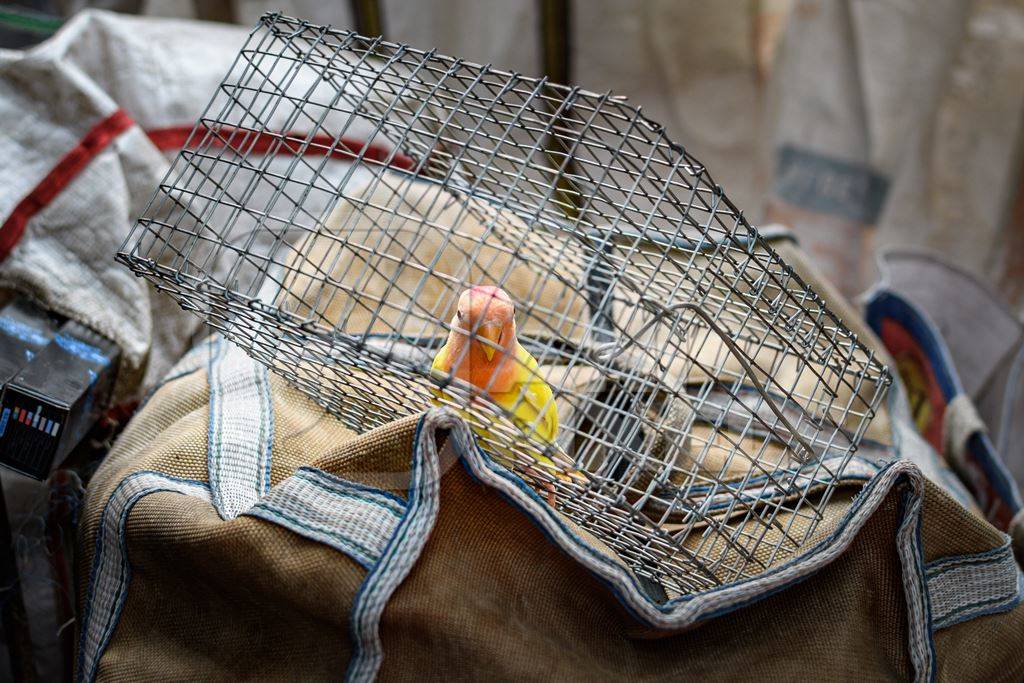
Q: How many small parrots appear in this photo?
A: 1